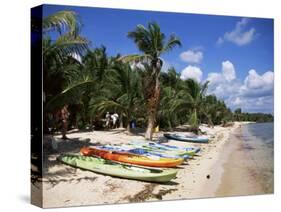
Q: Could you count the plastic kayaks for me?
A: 6